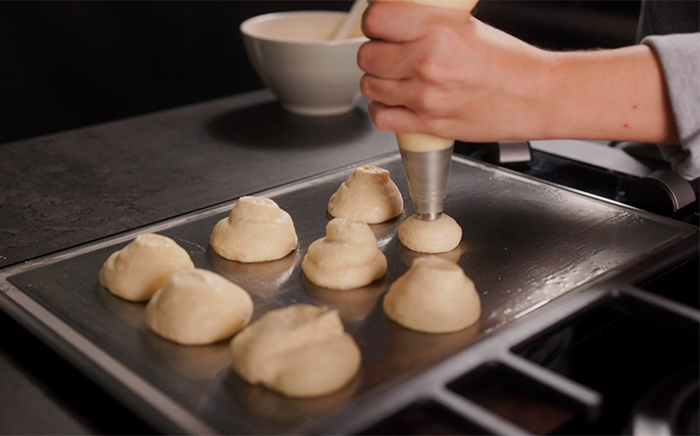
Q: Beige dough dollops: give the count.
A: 8